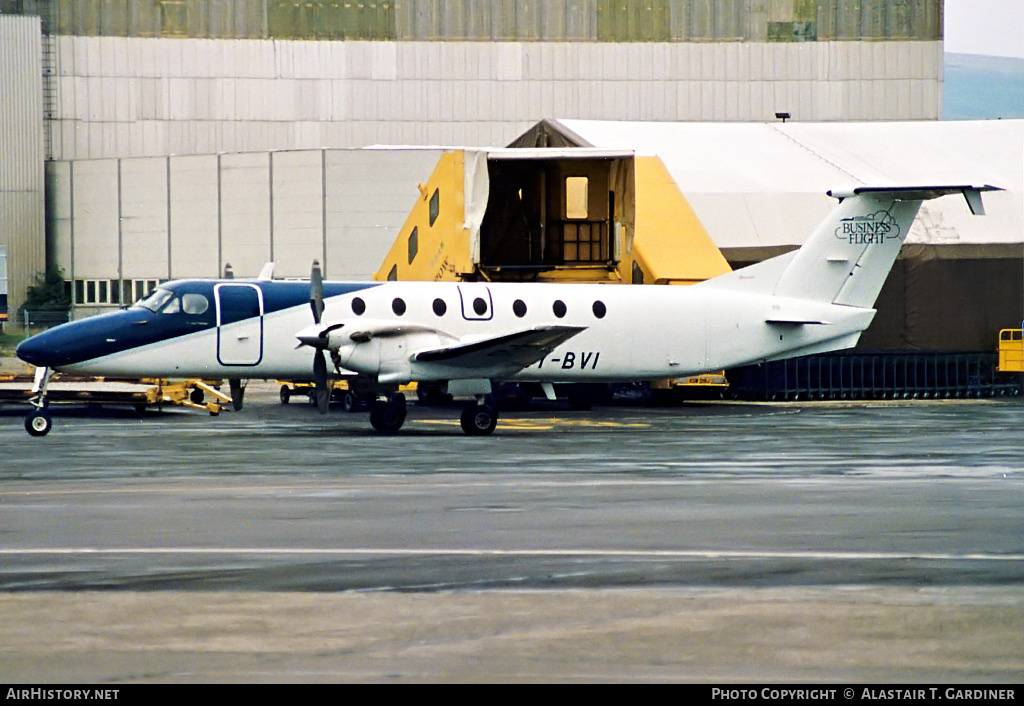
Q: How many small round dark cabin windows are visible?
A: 7